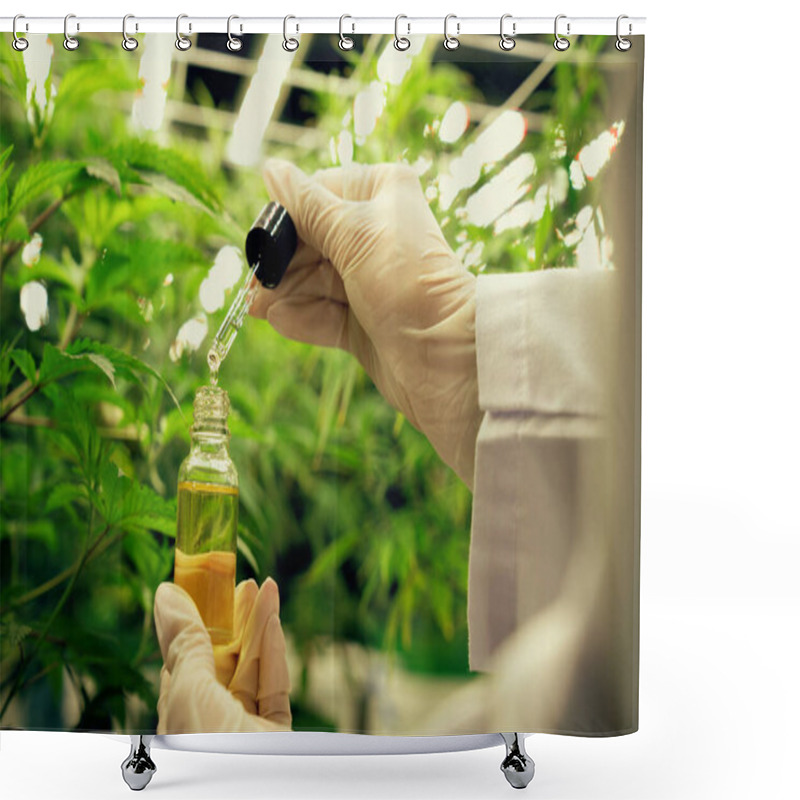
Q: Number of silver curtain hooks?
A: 12